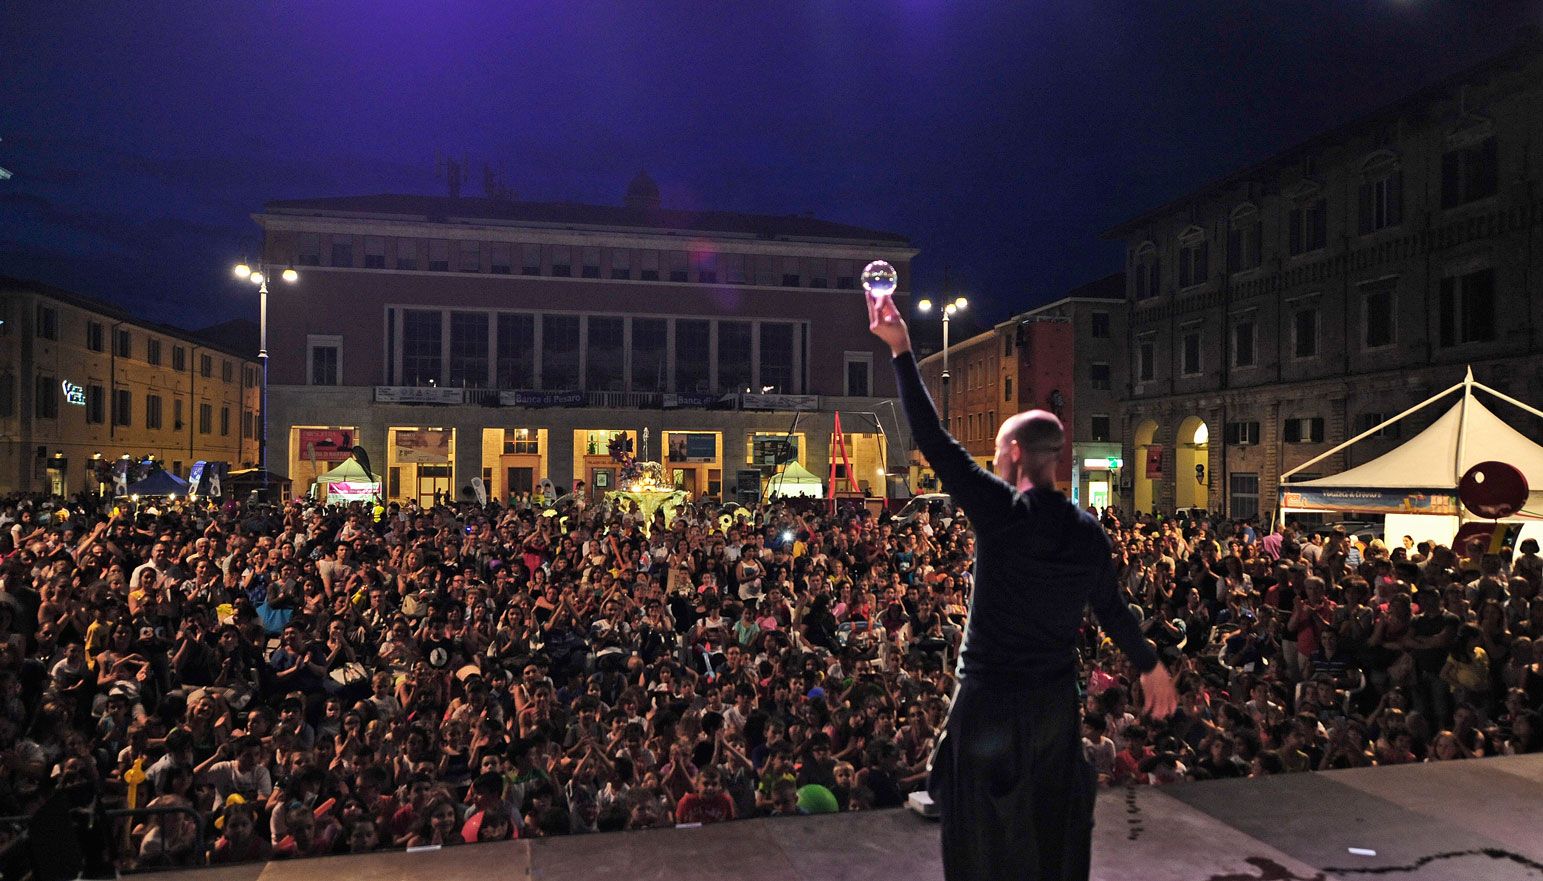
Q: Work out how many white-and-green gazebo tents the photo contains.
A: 2